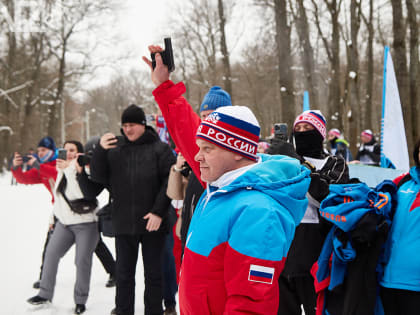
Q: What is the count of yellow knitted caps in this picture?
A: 0